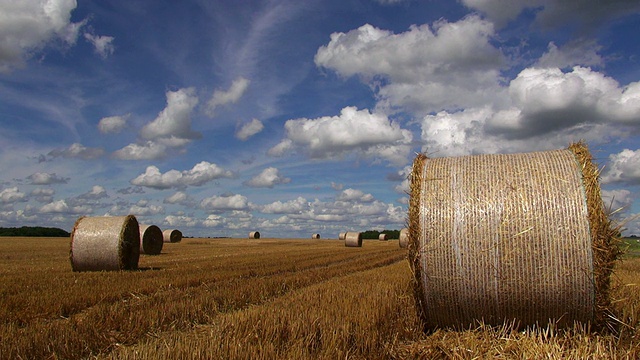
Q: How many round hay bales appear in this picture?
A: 10